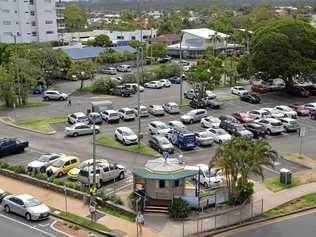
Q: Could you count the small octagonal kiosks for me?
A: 1